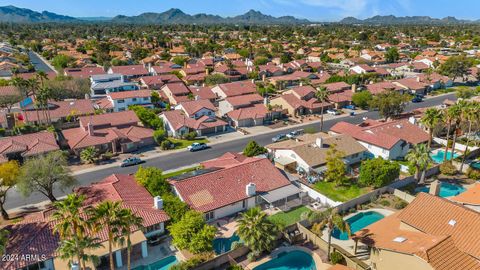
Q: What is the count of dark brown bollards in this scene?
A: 0